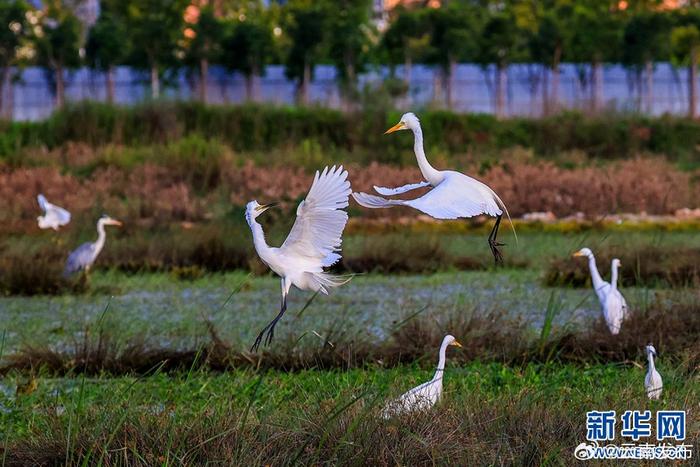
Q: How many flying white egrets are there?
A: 3